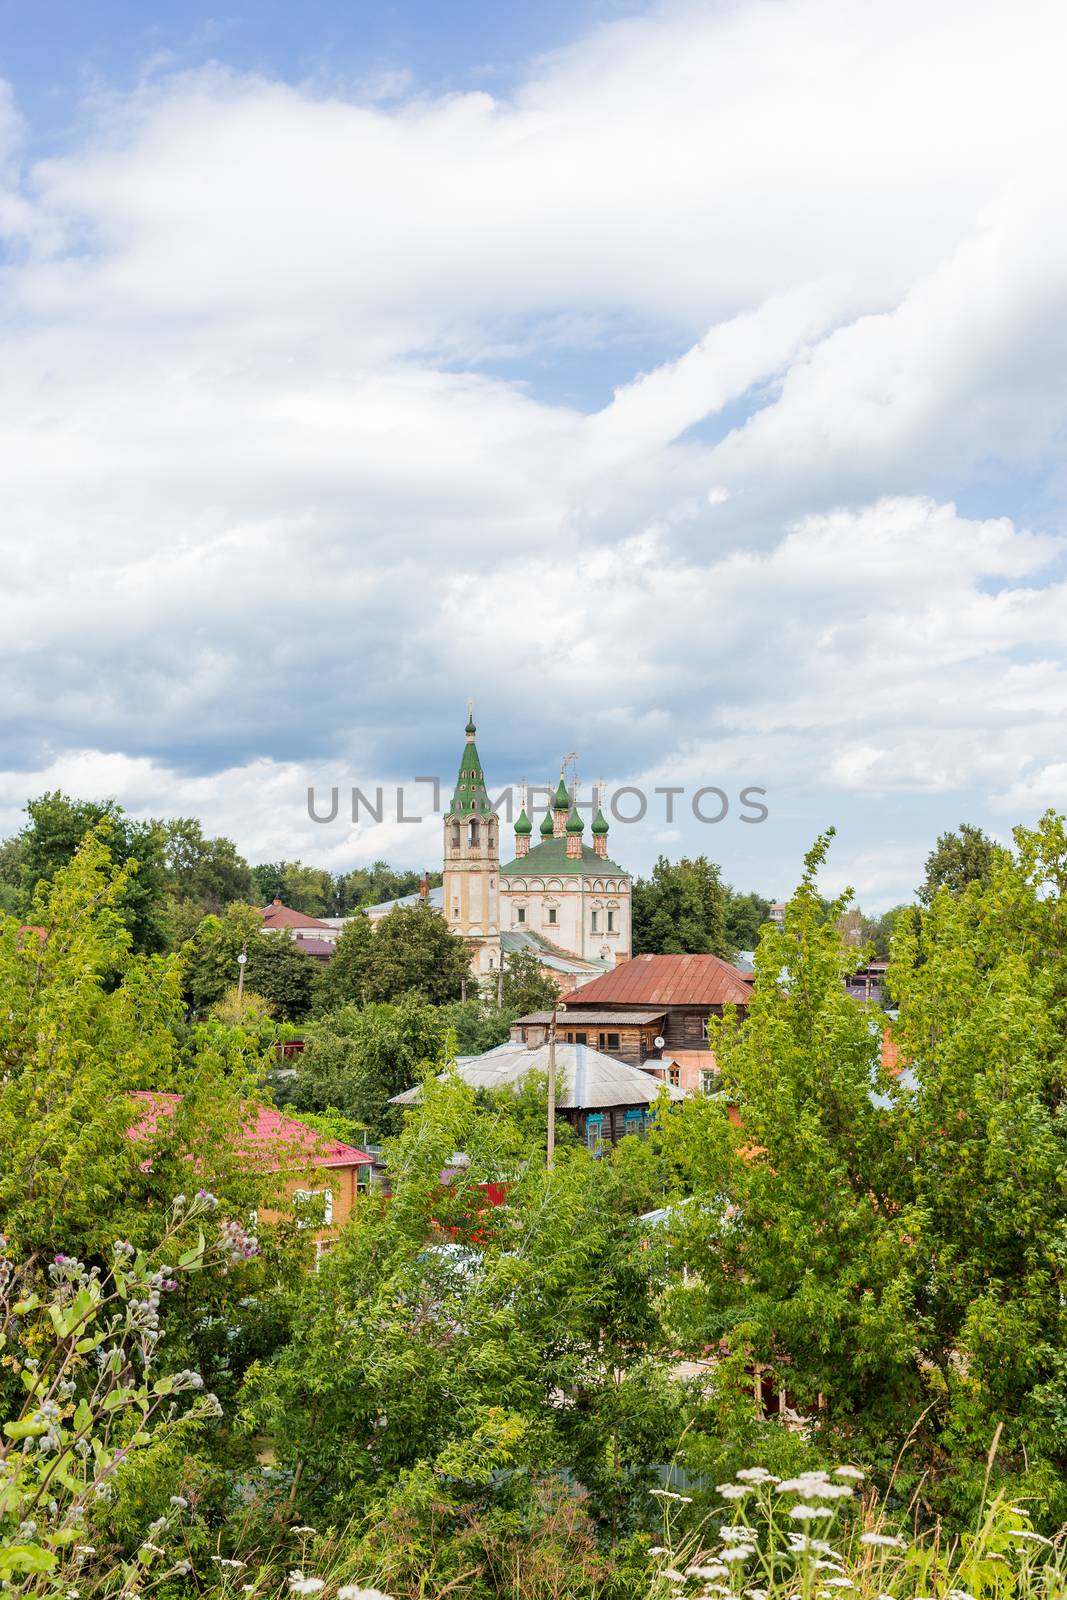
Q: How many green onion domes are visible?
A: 6